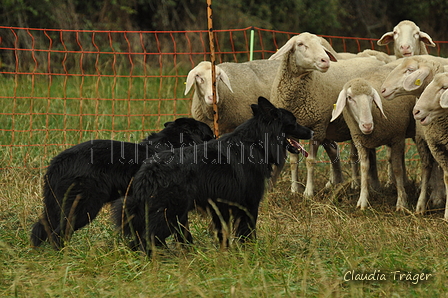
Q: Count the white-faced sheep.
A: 6